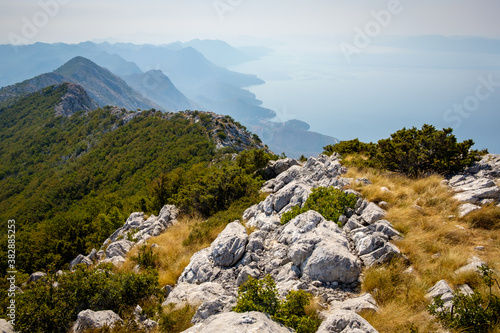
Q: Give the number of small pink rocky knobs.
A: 0